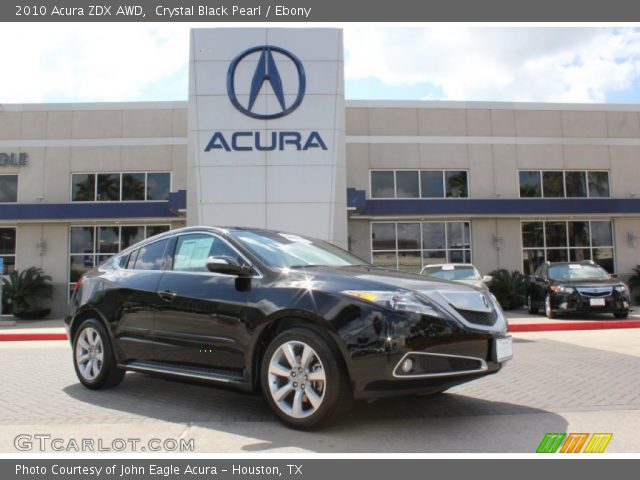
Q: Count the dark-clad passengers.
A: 0